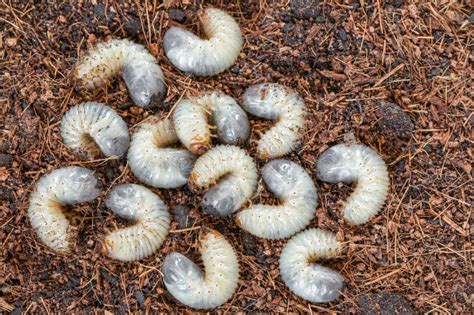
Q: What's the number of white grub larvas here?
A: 13